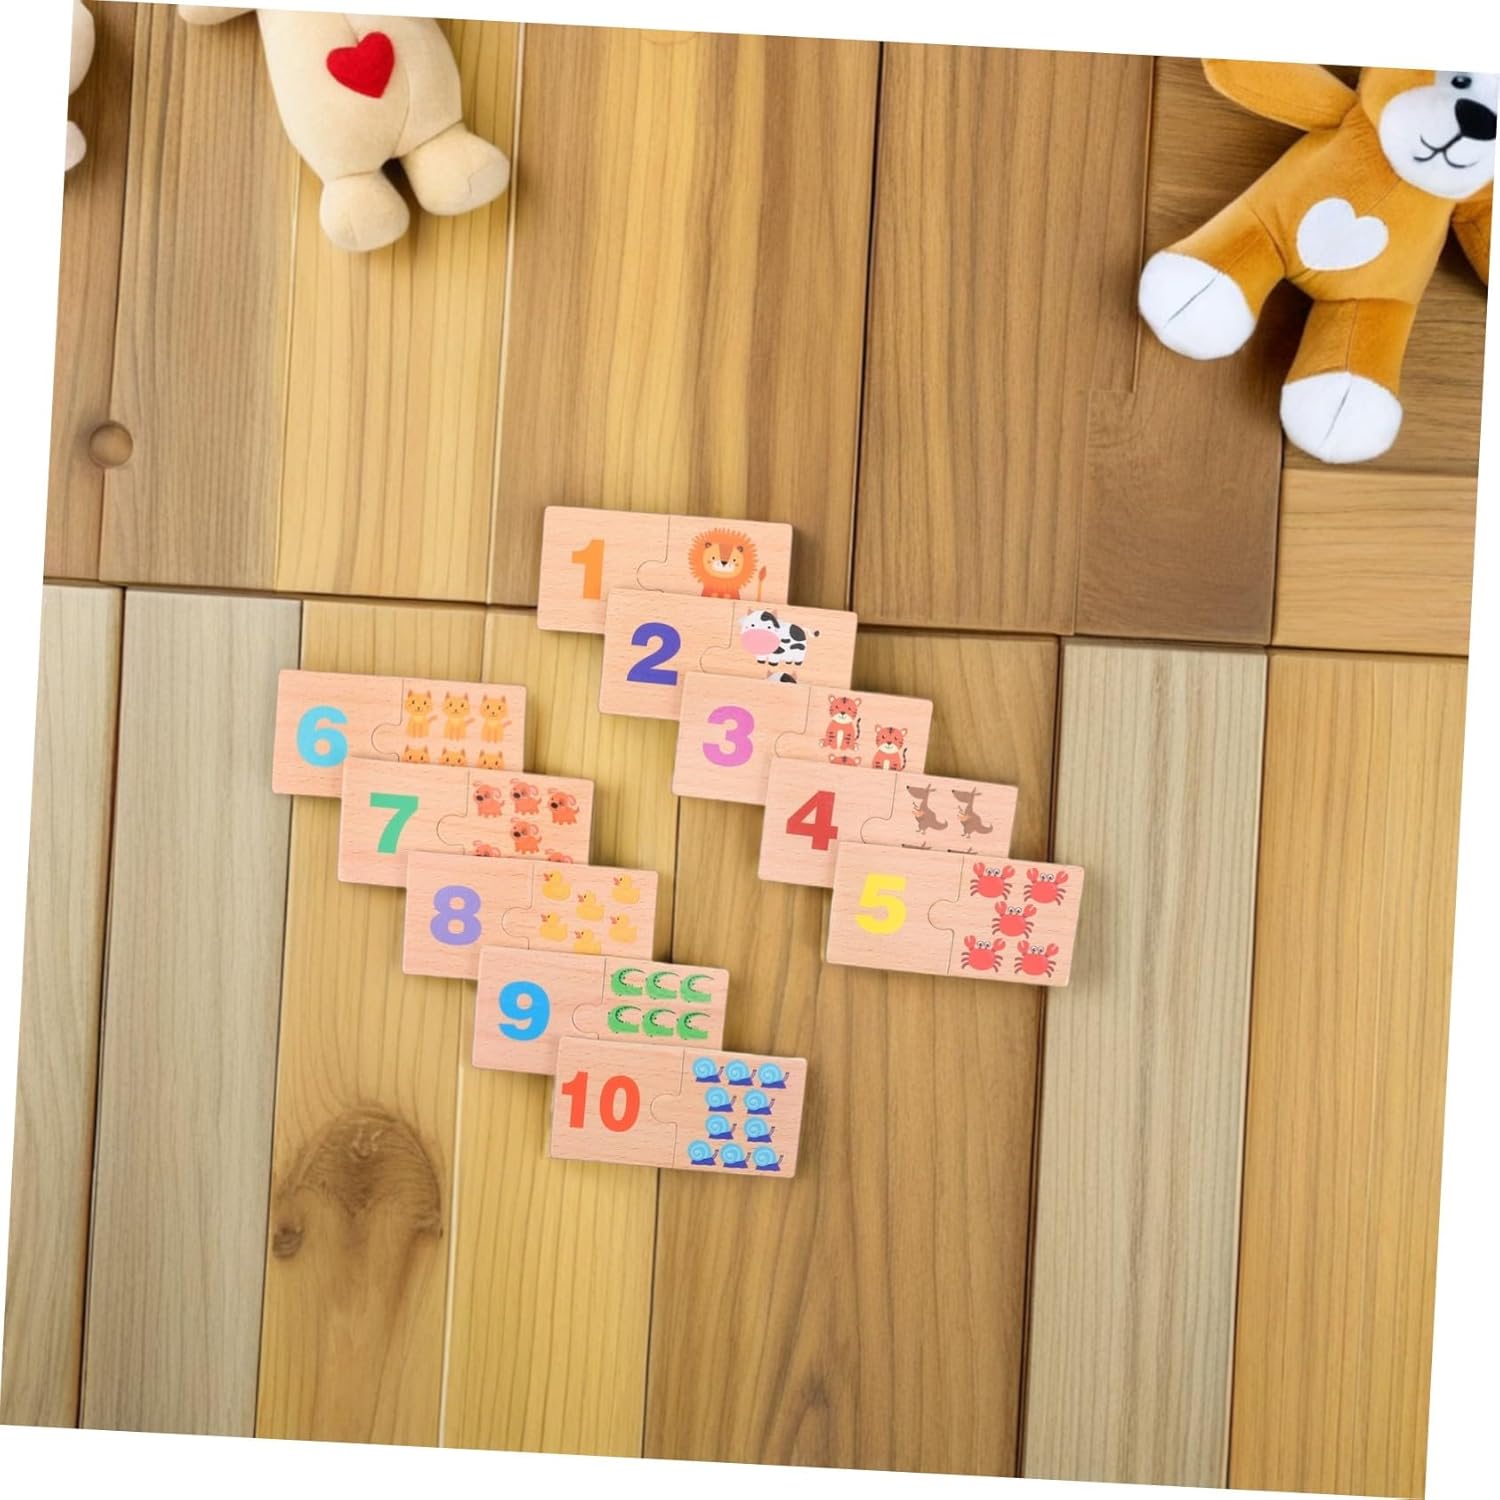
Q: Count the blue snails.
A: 10